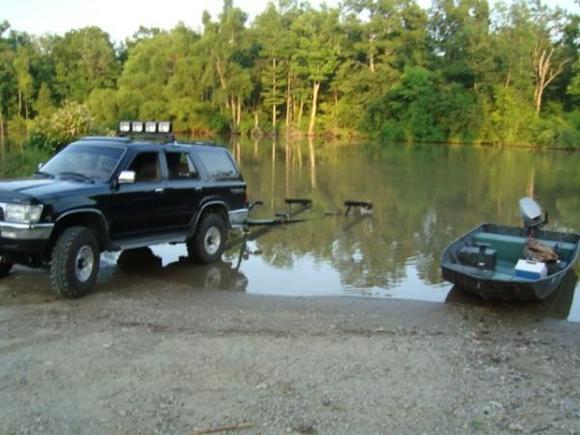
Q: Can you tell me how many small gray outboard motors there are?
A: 1